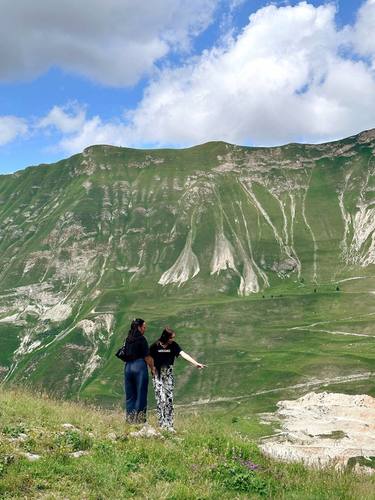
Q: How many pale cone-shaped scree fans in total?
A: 3